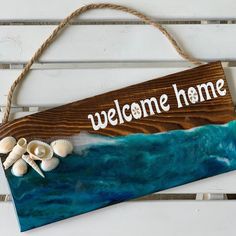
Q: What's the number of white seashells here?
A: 7